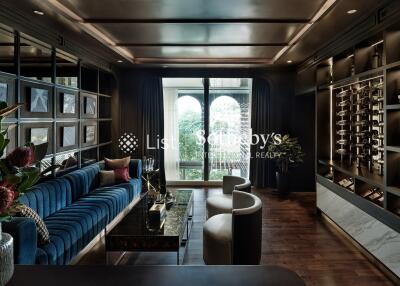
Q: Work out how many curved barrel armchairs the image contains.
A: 2